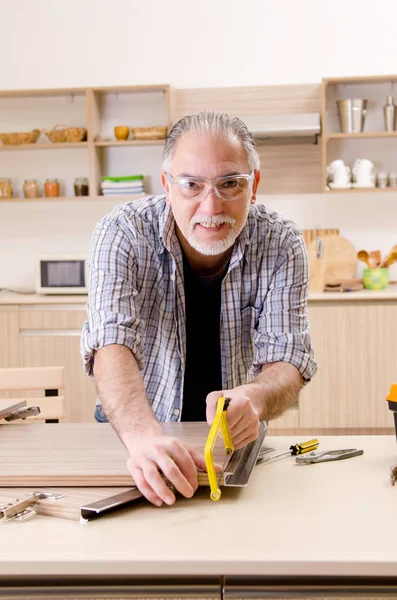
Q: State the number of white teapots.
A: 2